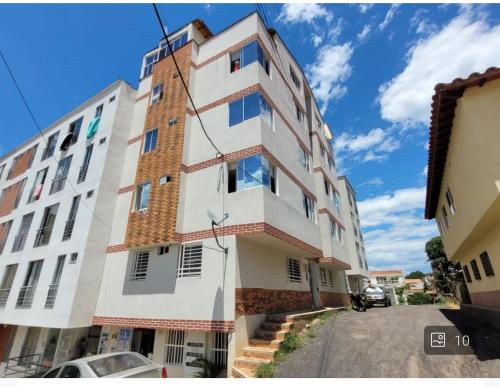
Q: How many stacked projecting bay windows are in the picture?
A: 3